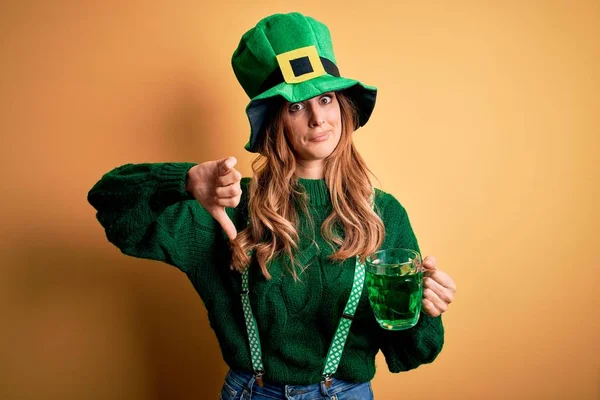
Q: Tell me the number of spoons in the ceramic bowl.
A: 0